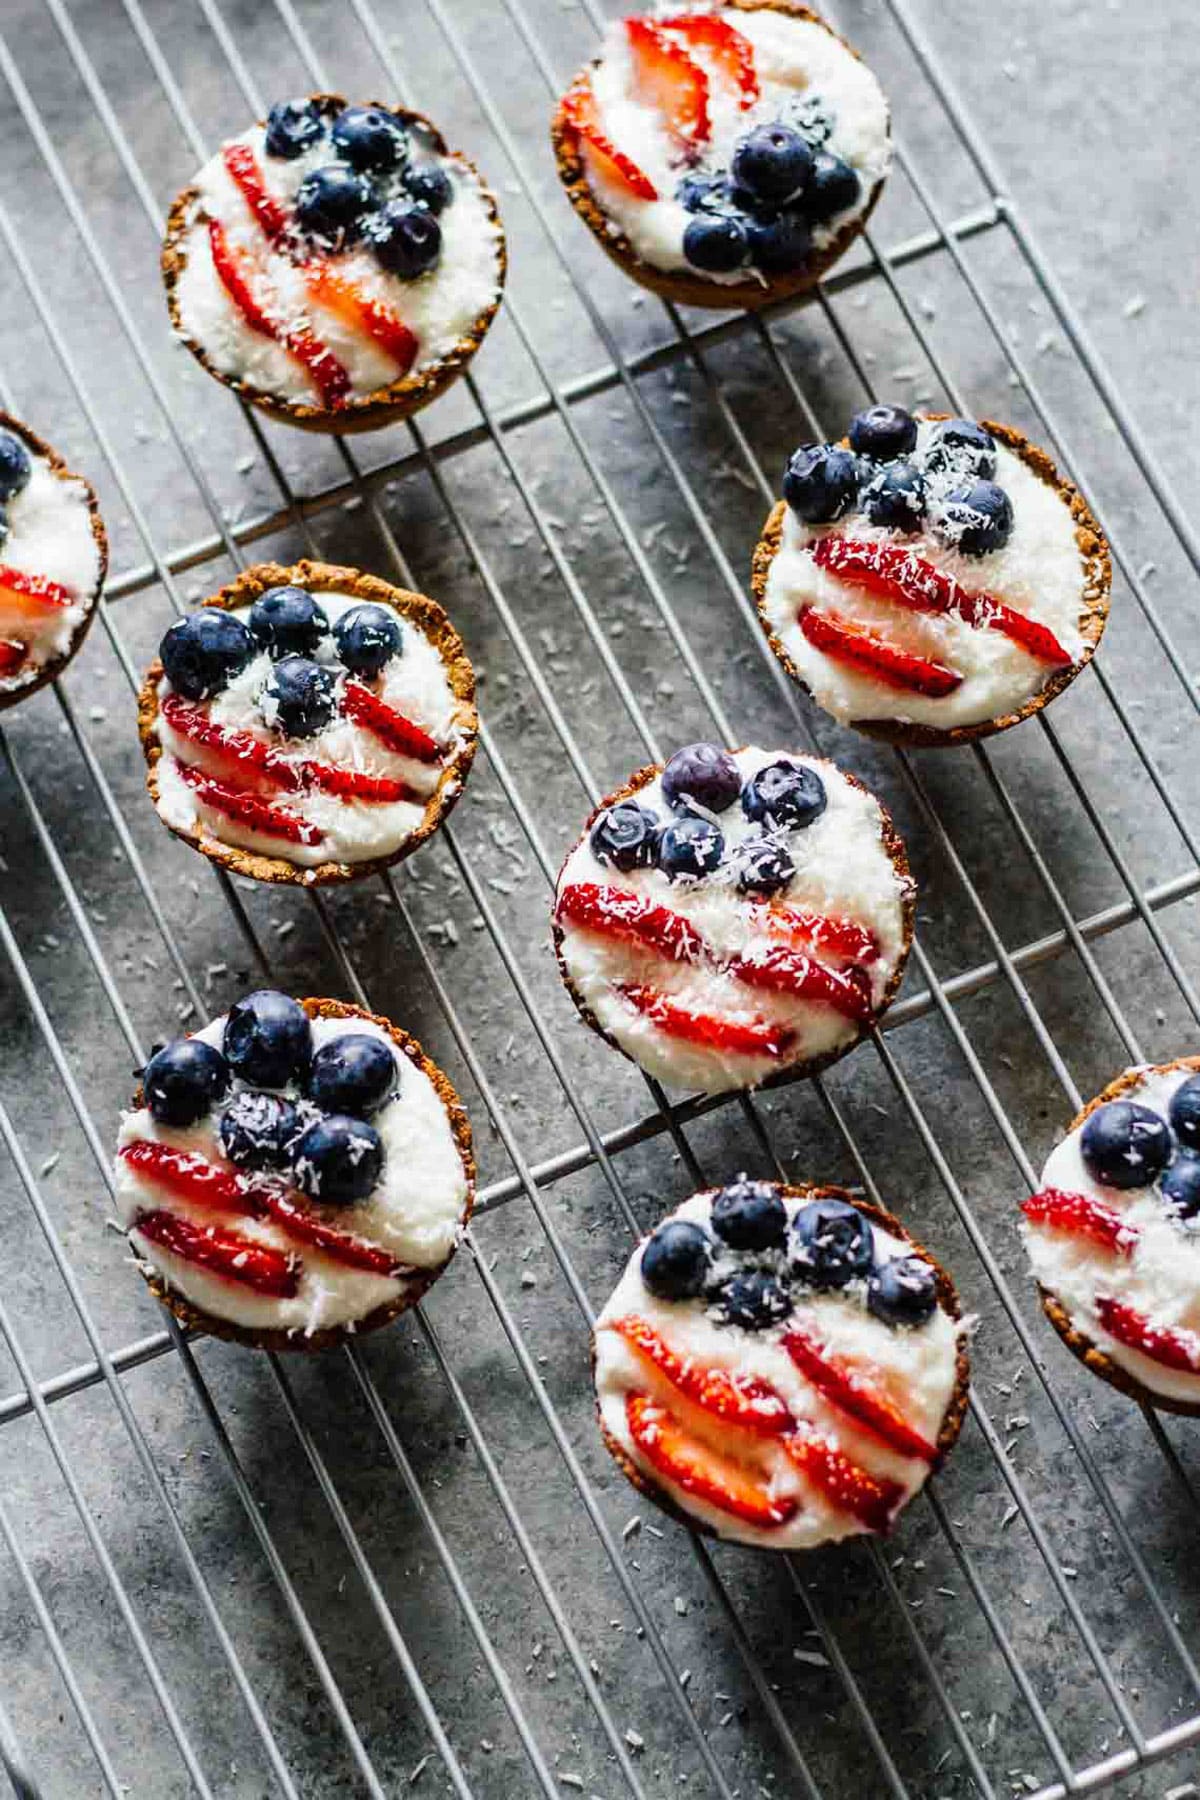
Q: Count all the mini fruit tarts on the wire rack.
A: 9